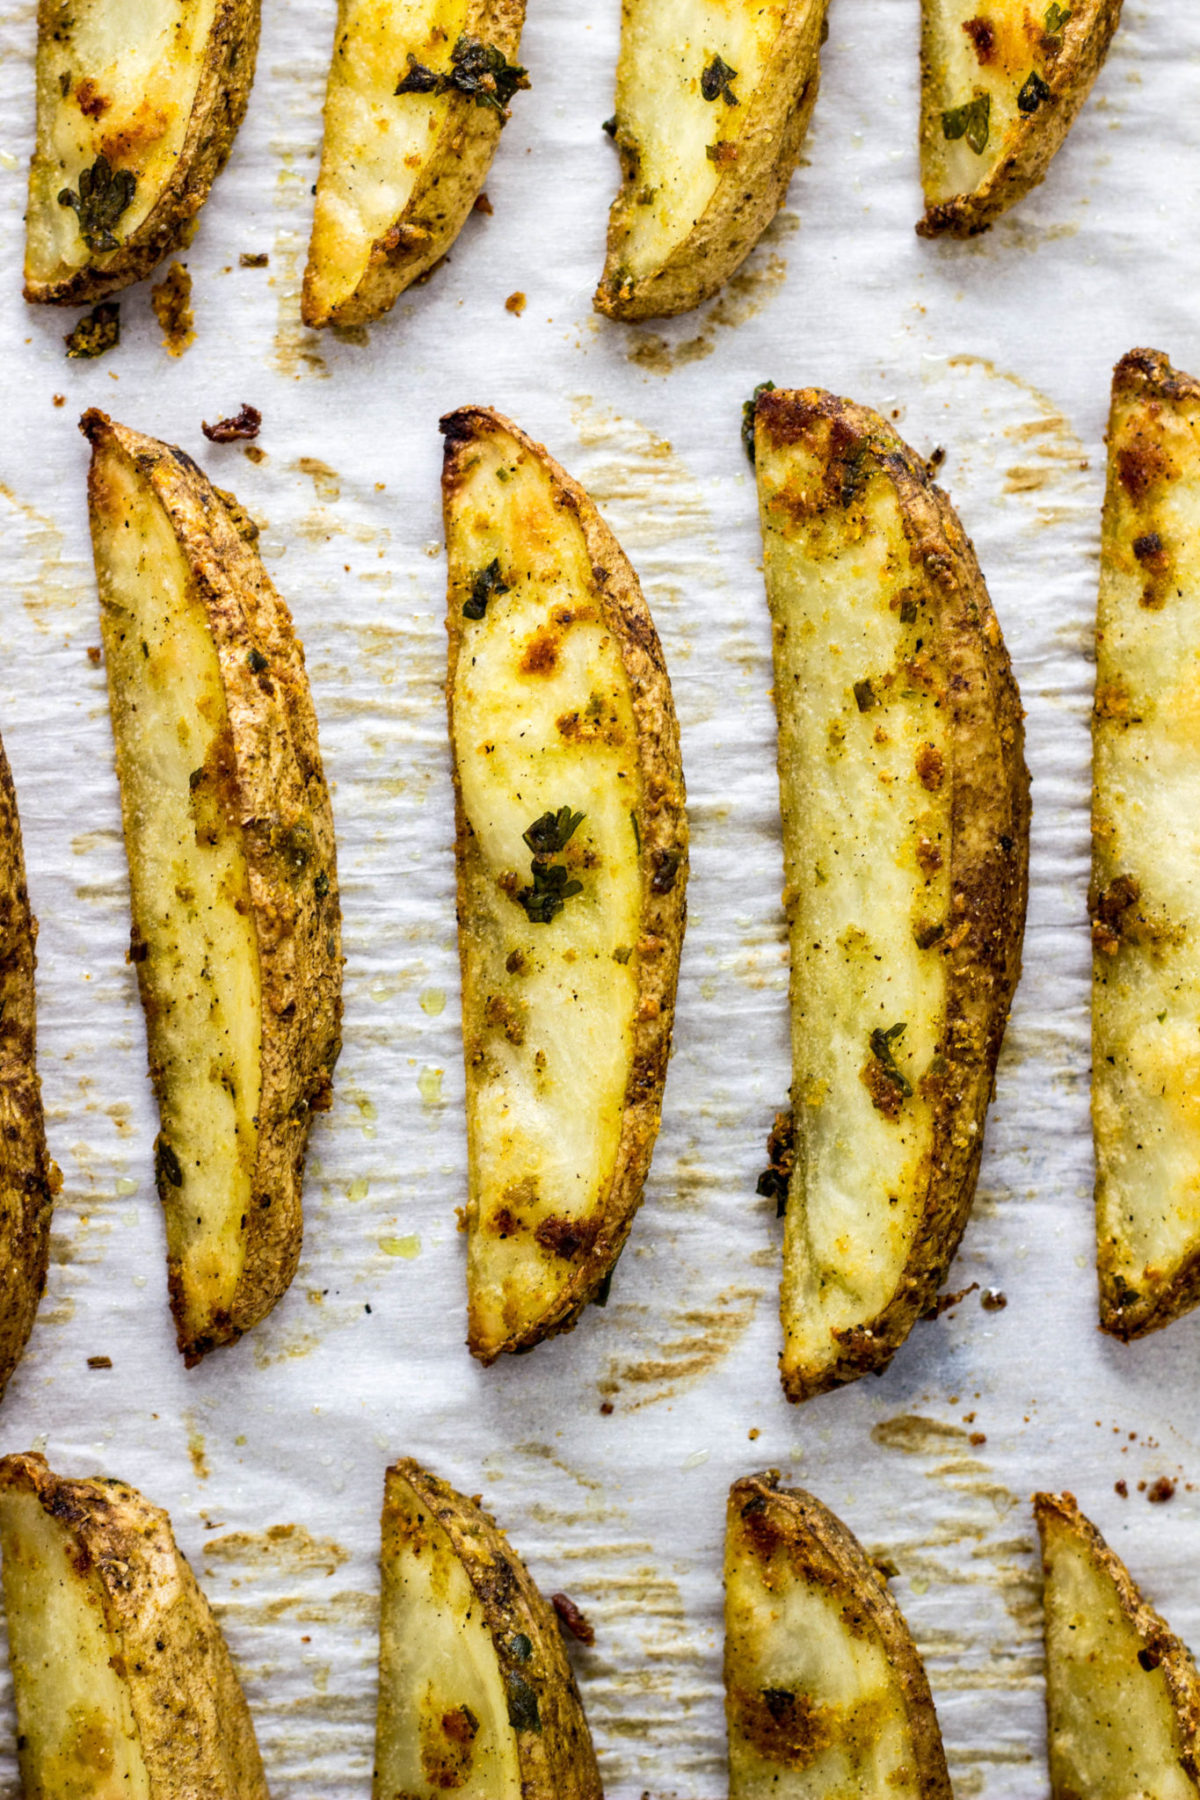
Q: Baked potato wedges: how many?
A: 13